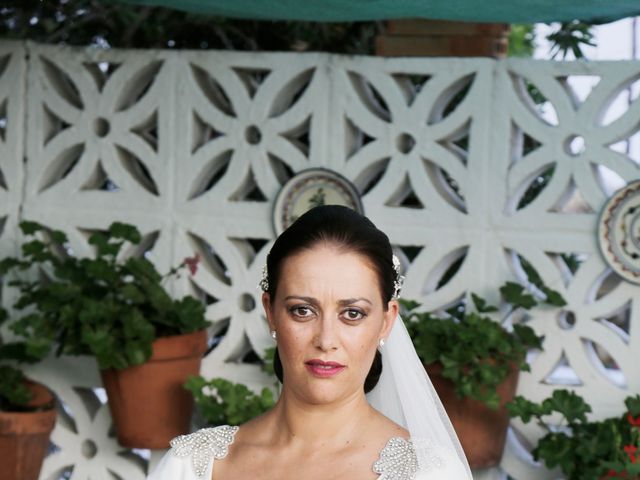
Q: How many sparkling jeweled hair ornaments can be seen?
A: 2